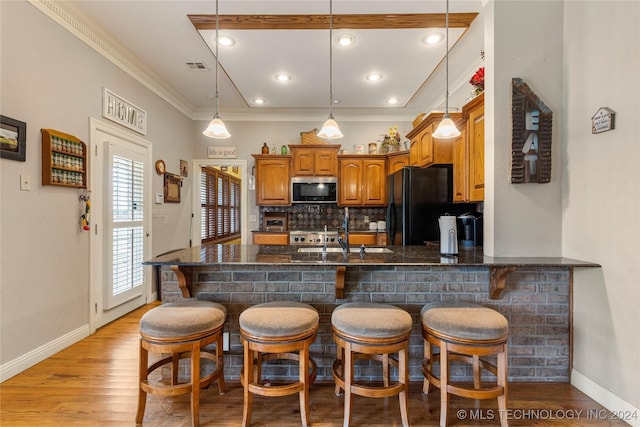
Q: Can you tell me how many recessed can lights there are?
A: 7